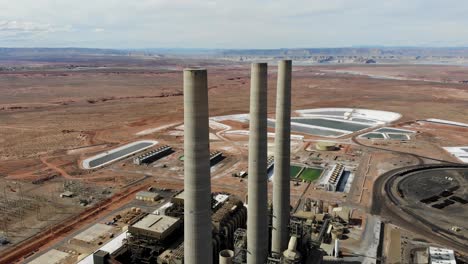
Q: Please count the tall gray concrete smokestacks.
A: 3